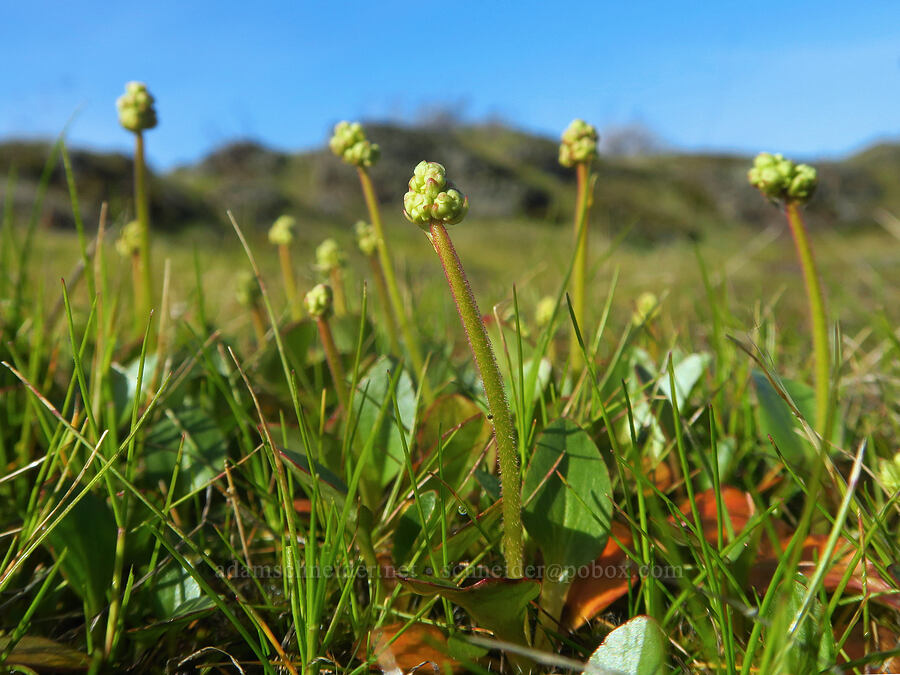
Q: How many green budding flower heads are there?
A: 13